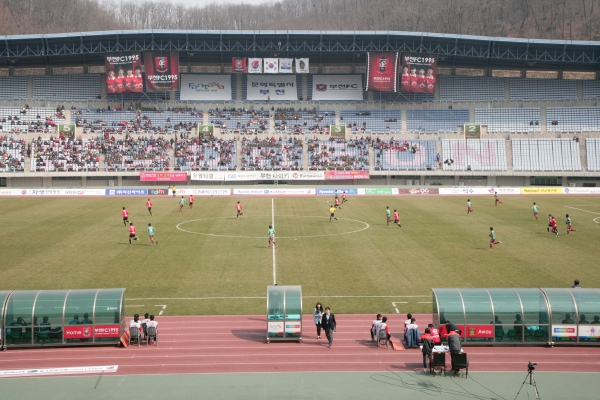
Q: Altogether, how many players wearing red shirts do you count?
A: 10